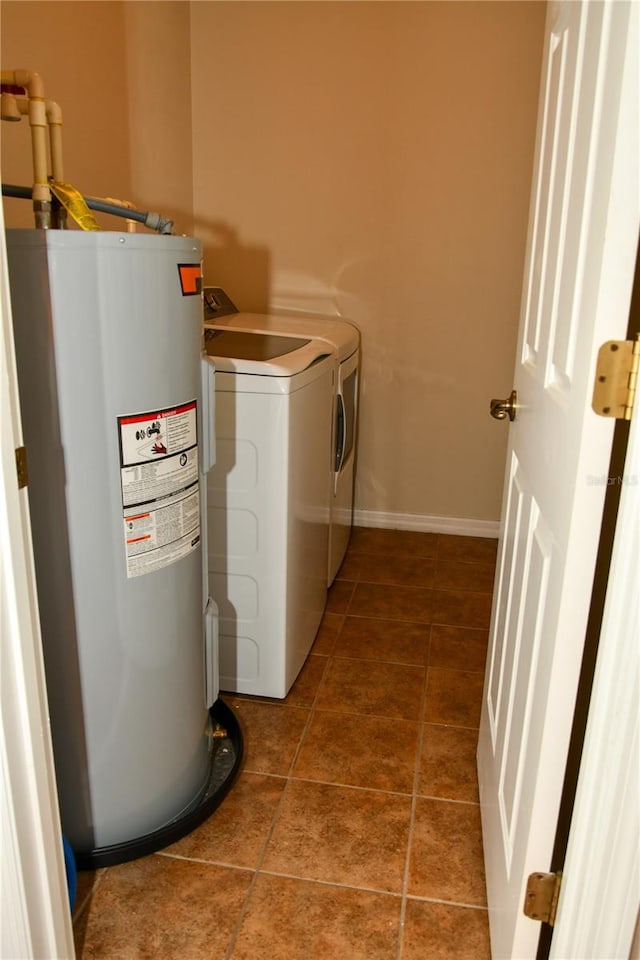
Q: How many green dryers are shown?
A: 0